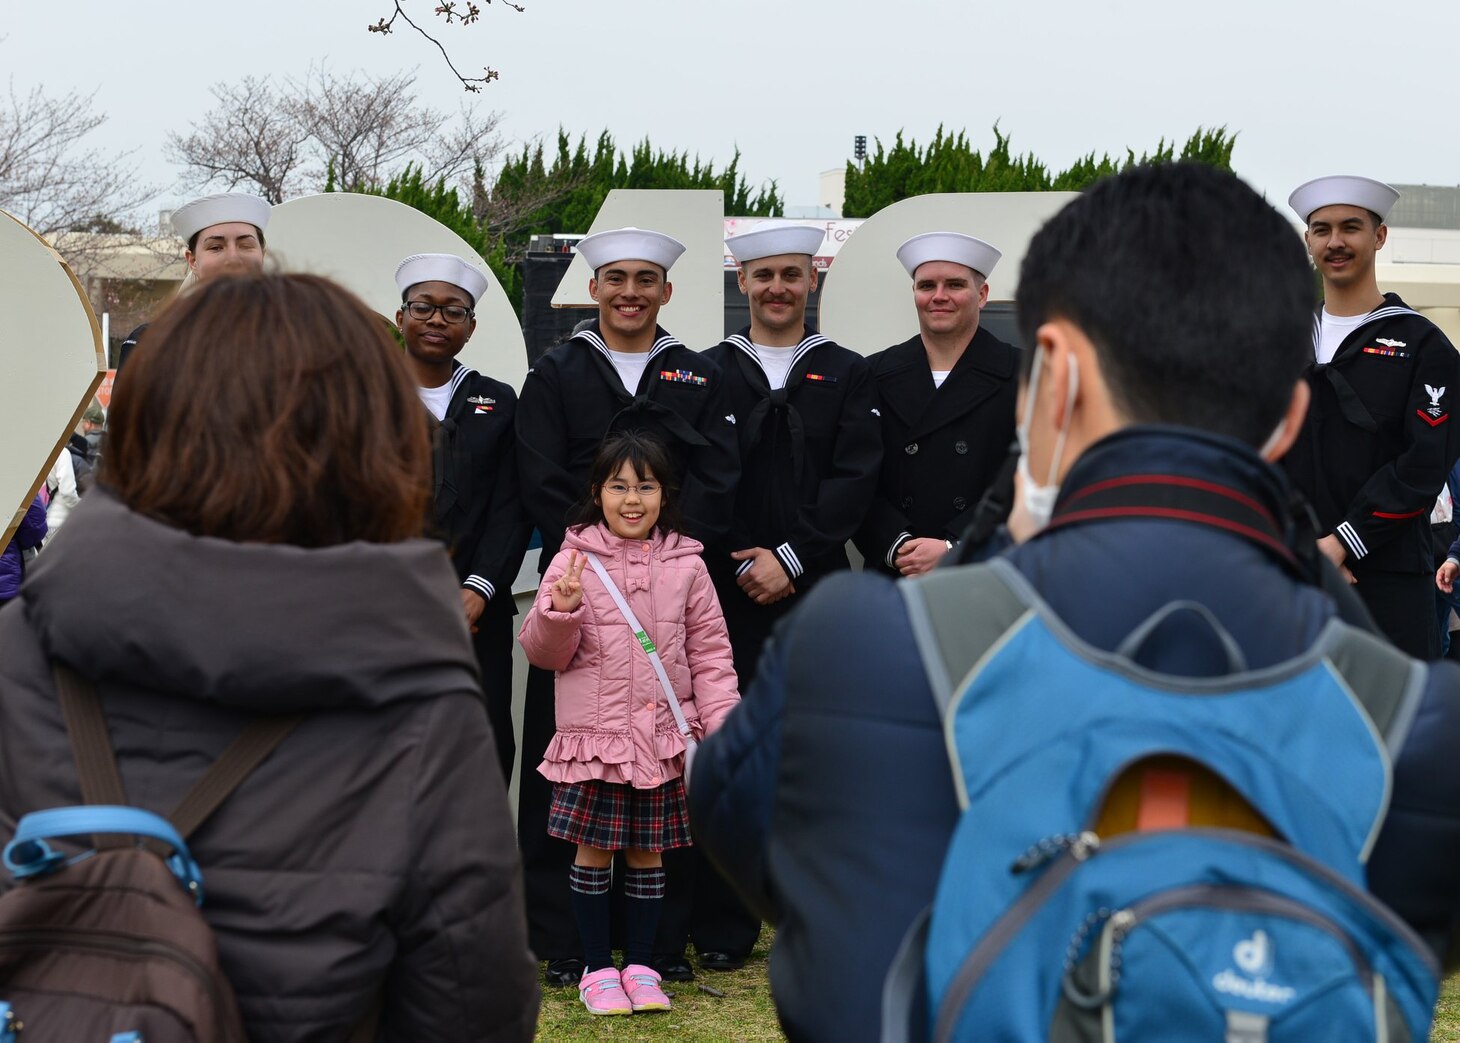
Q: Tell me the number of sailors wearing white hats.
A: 6